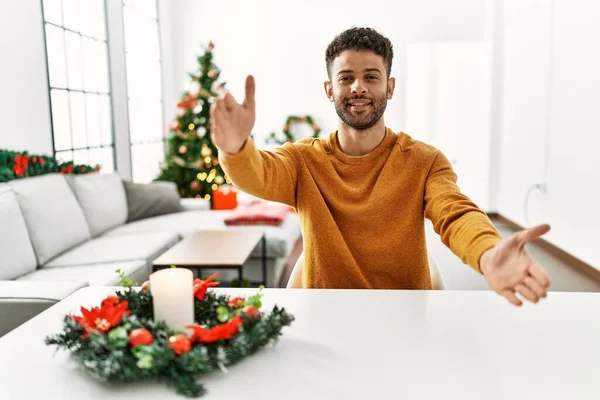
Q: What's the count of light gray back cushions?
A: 3